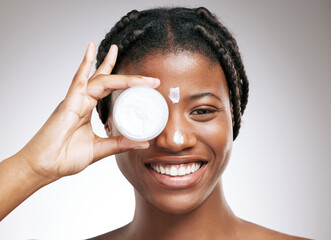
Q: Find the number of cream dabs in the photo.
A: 2